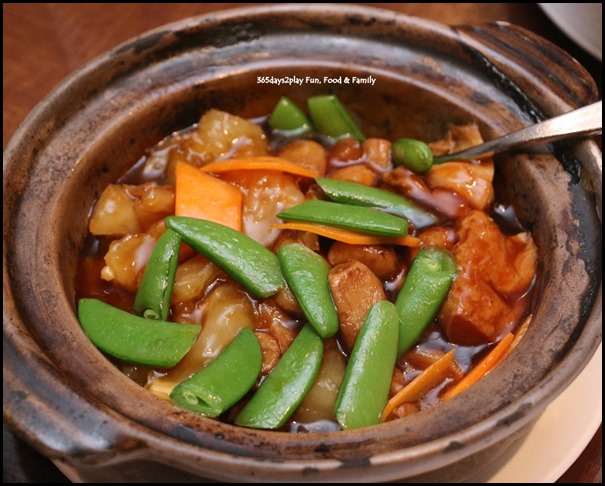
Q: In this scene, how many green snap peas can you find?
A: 13